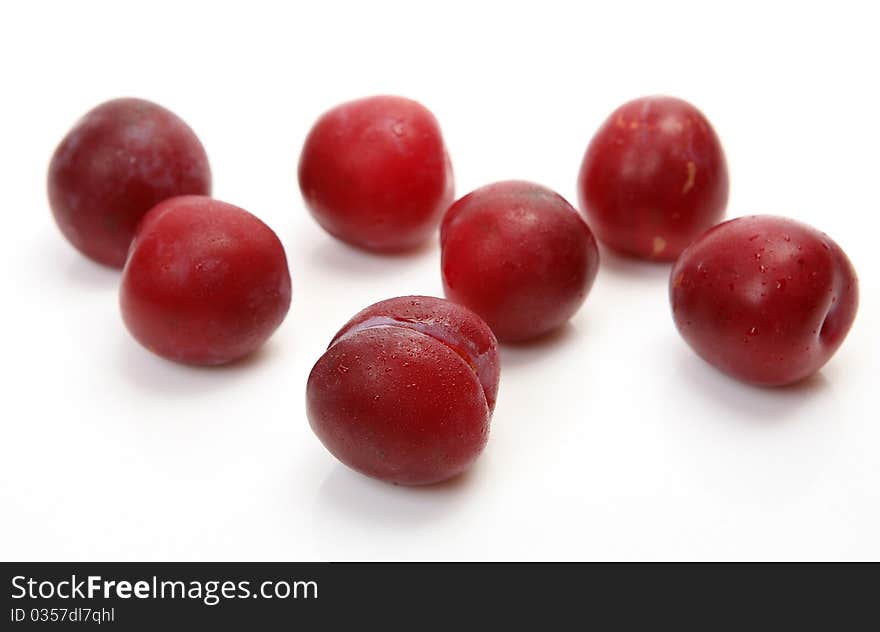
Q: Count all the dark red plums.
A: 7